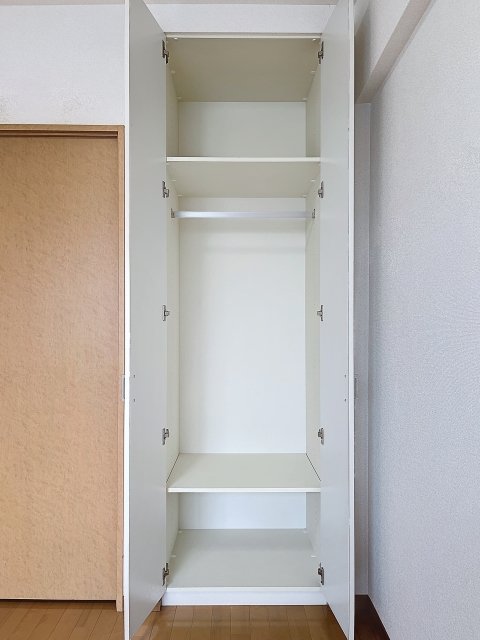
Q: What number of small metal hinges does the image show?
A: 10